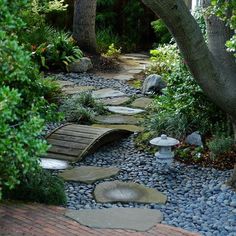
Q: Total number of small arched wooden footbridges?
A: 1